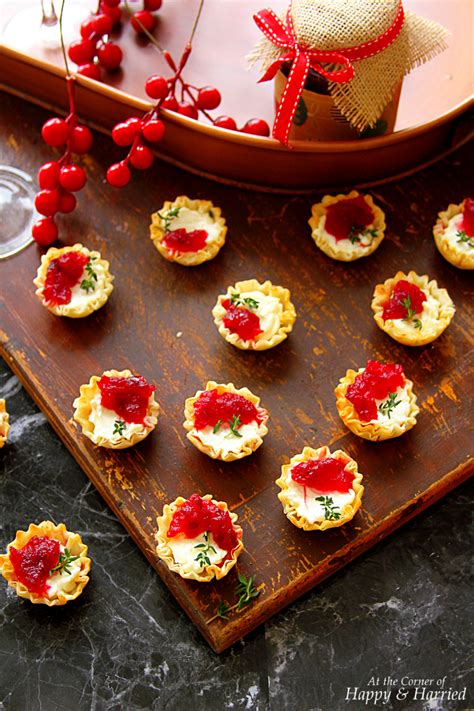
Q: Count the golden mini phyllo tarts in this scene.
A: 13